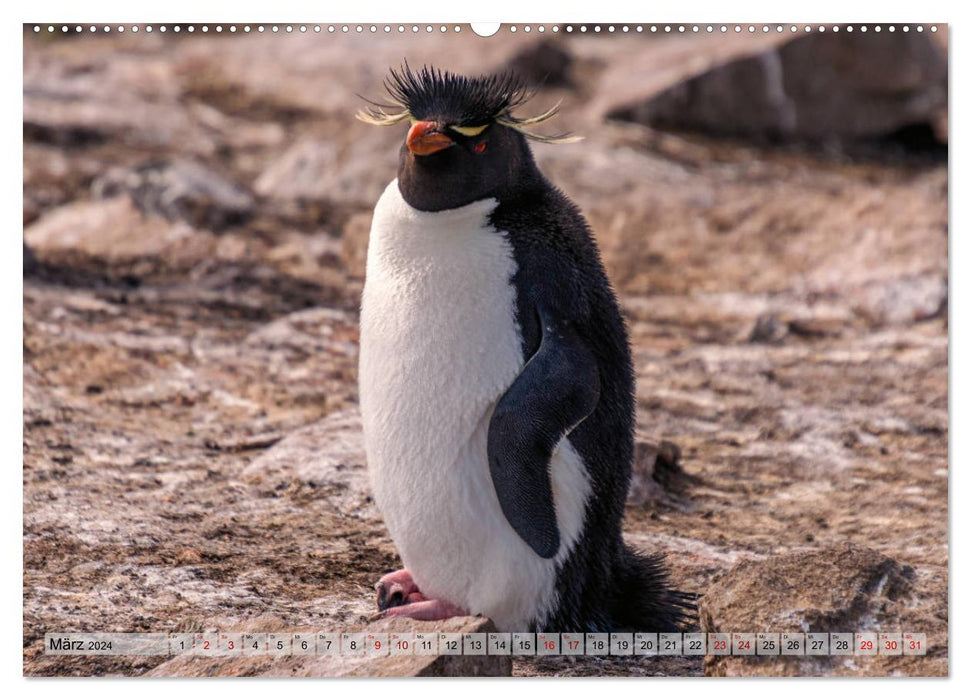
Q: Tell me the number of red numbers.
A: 11